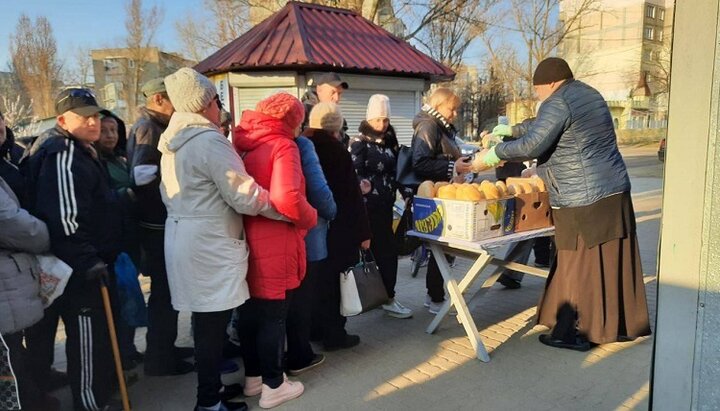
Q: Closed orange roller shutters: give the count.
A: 0